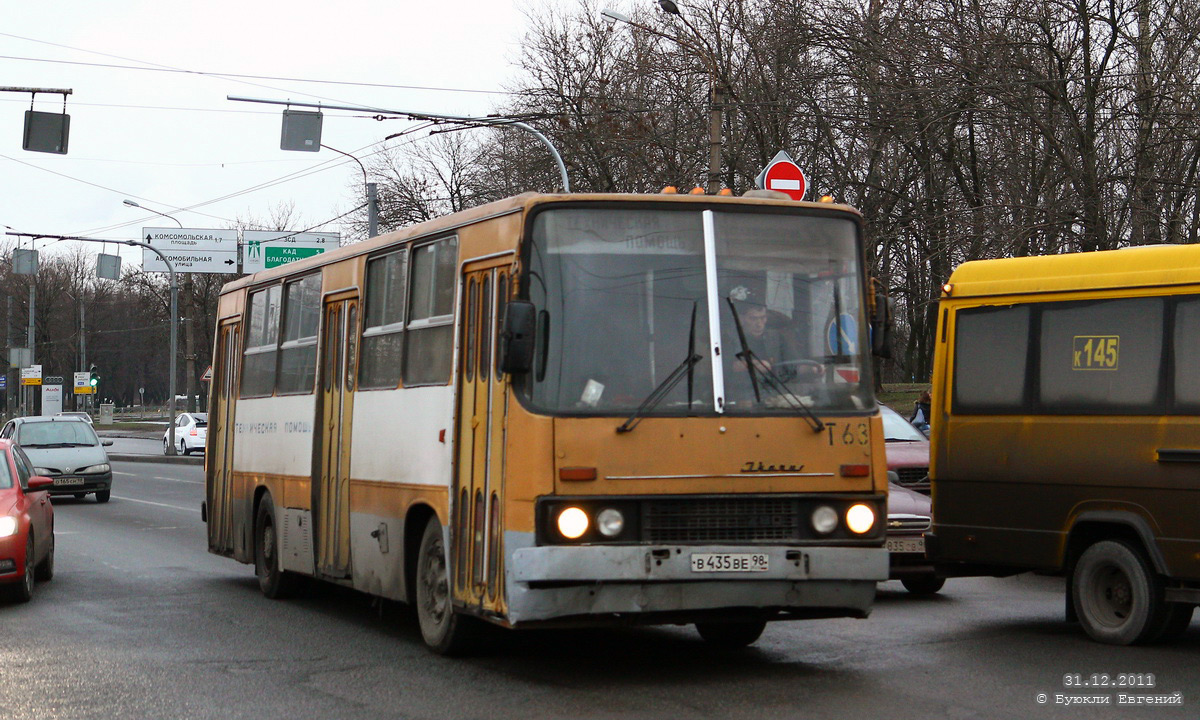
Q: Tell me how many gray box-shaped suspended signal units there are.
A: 4